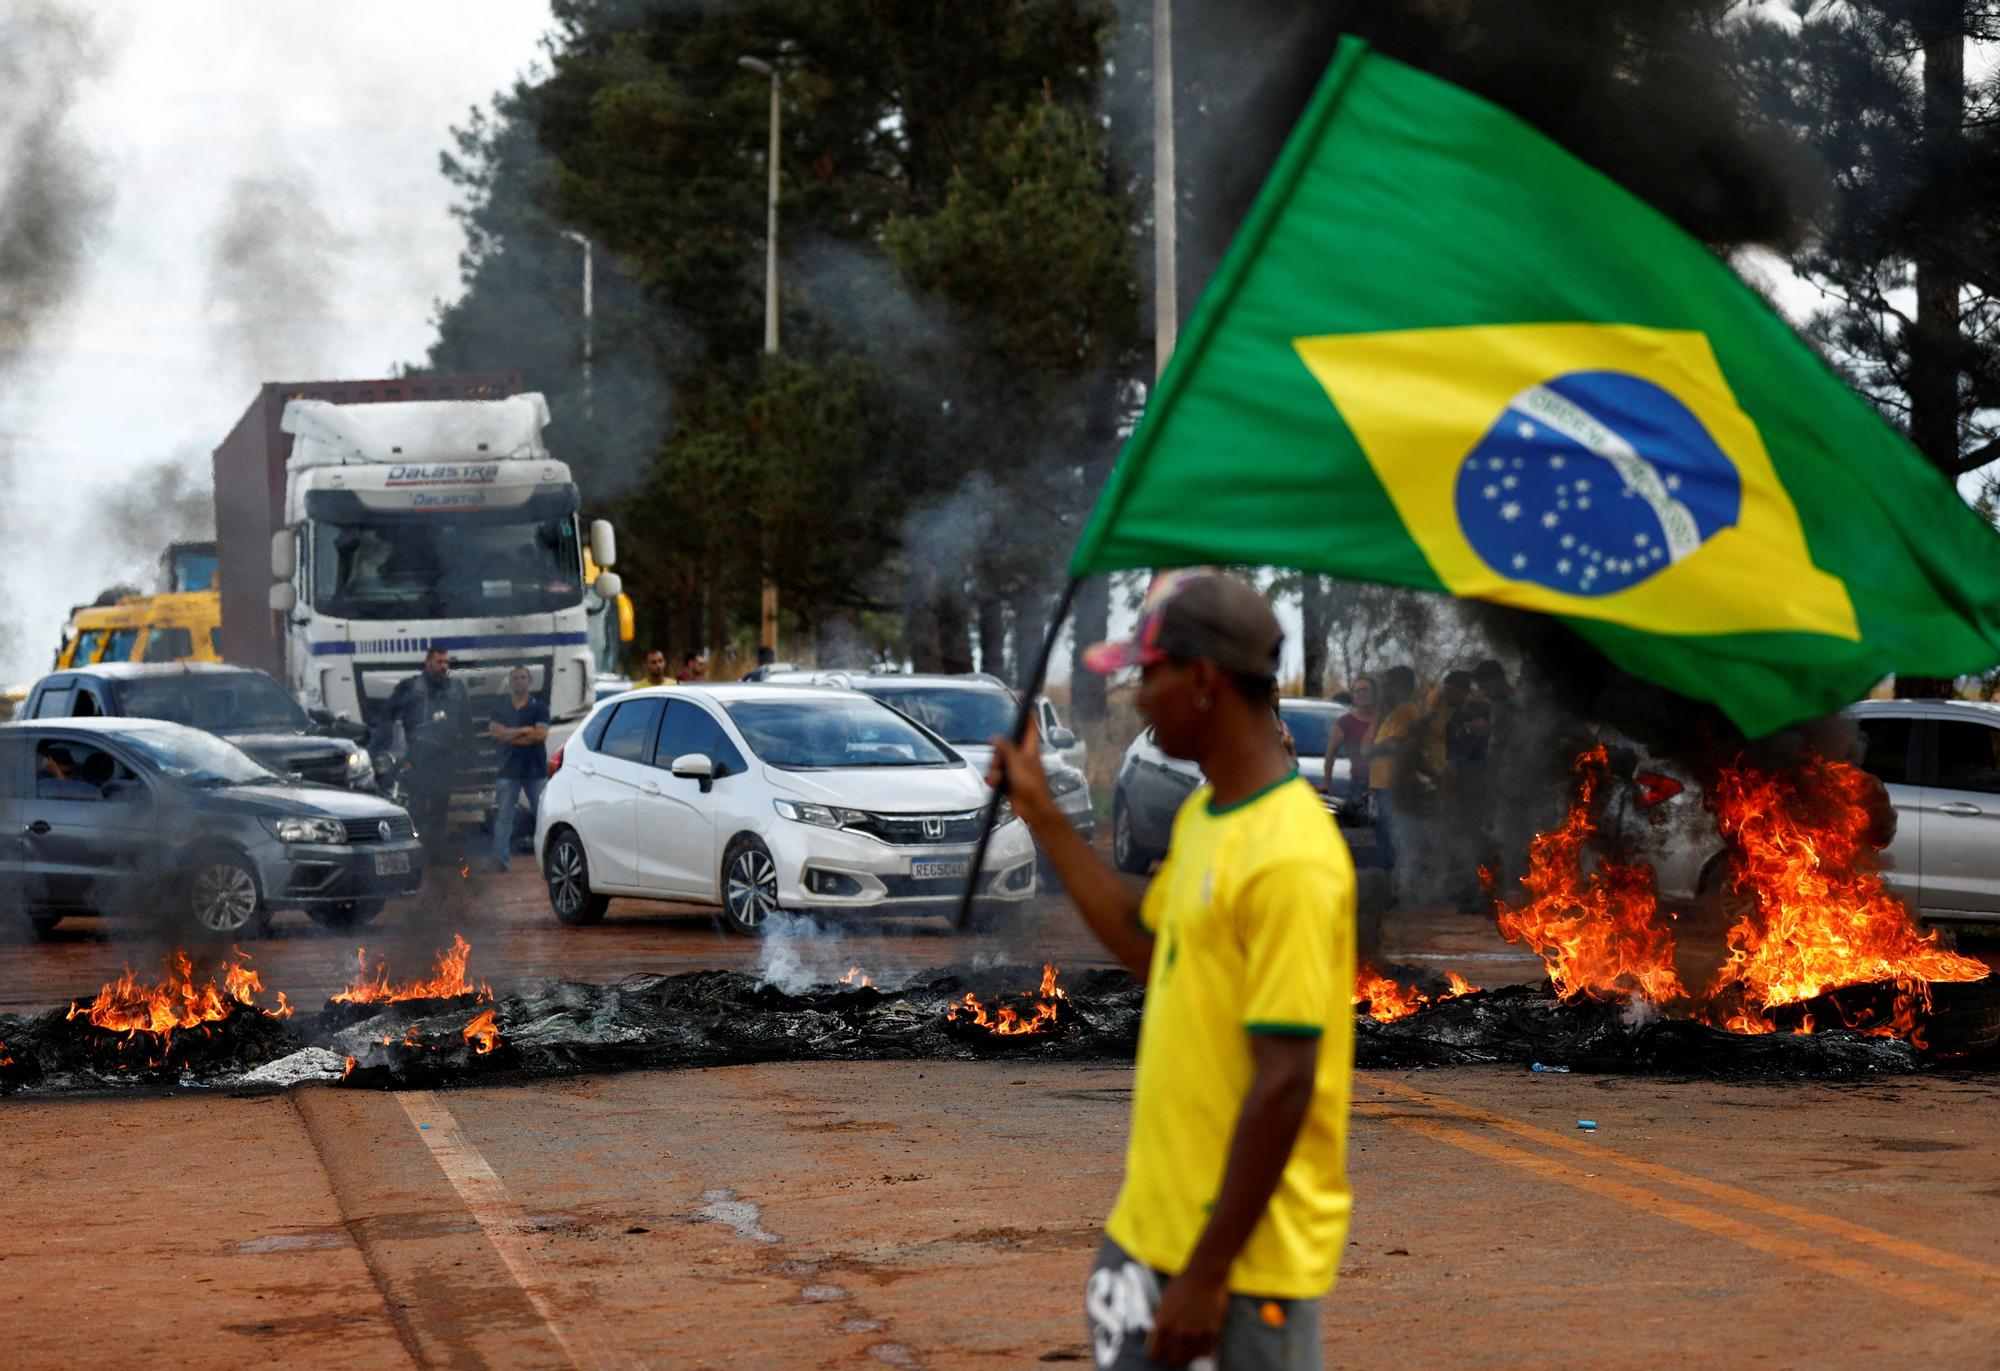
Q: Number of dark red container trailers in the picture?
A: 1